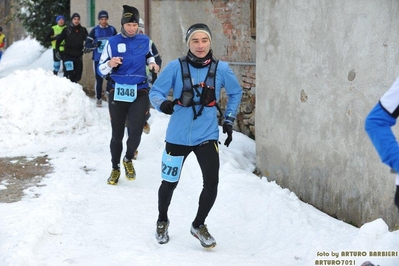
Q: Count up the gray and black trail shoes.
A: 2